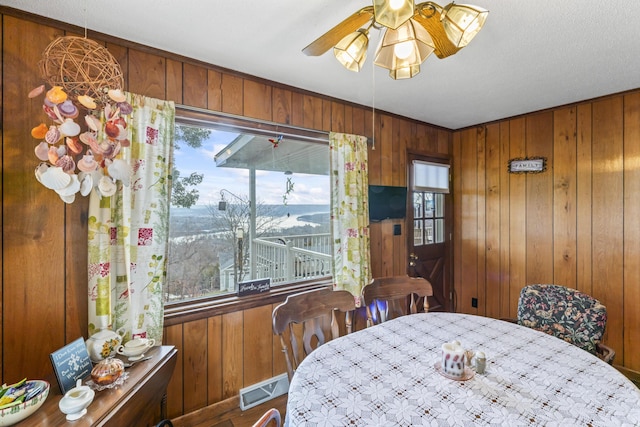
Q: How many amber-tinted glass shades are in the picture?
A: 5